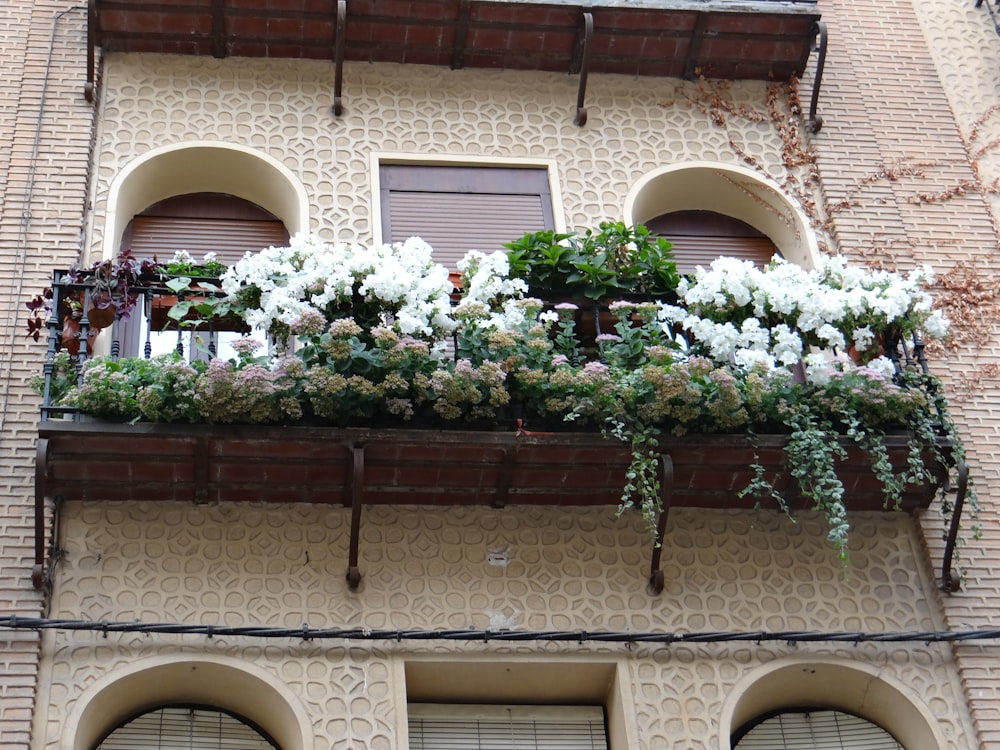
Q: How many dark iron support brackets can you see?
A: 8